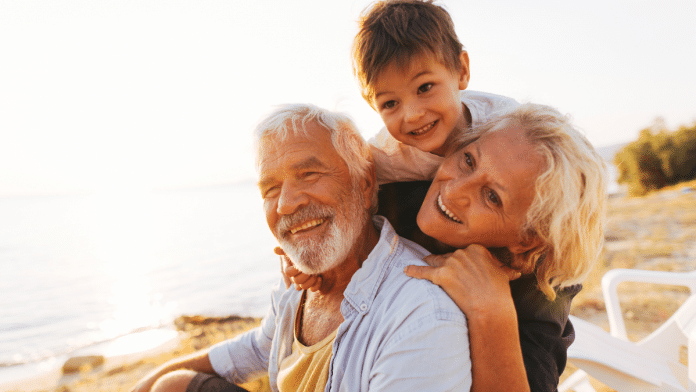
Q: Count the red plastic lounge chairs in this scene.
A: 0